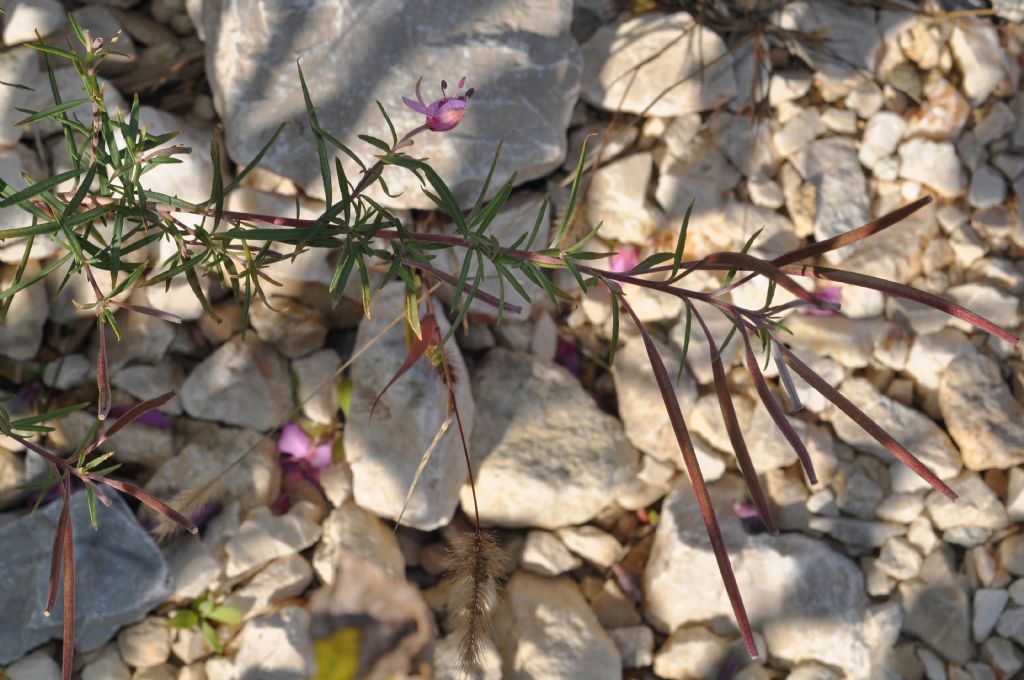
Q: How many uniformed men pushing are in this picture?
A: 0